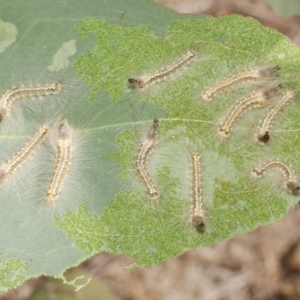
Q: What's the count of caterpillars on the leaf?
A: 10